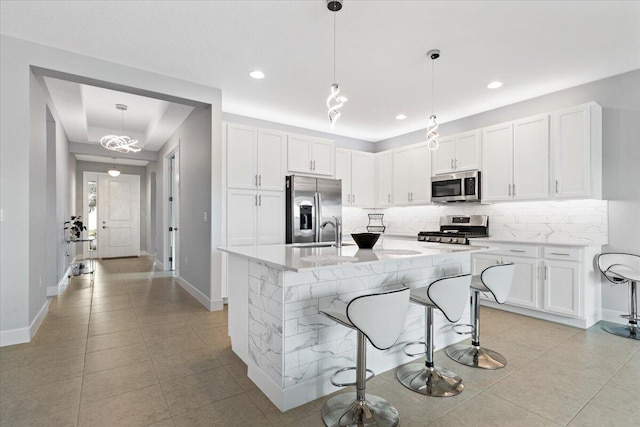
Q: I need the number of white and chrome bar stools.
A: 4